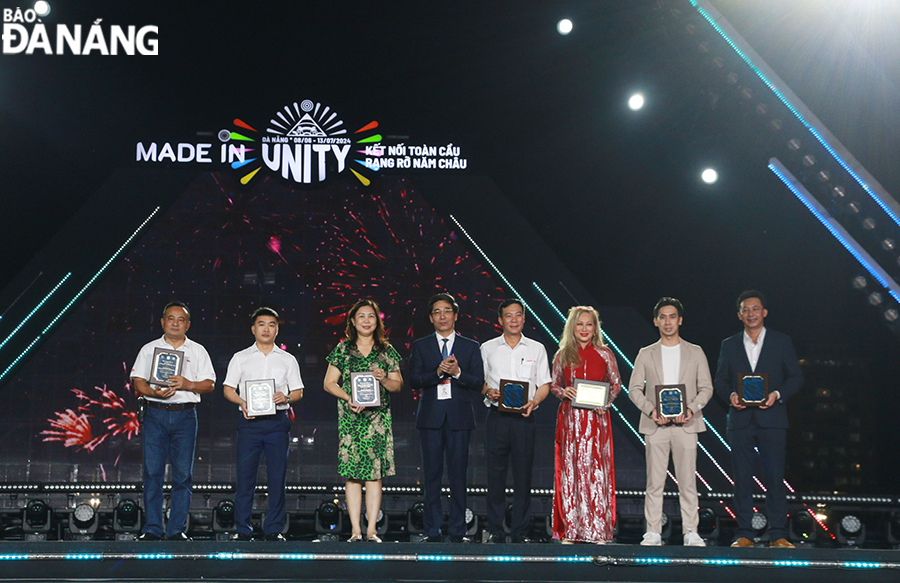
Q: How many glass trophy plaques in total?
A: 7